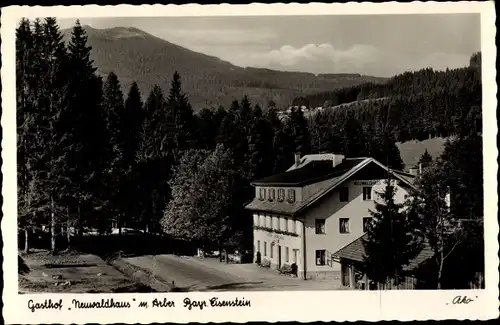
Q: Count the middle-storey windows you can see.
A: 9